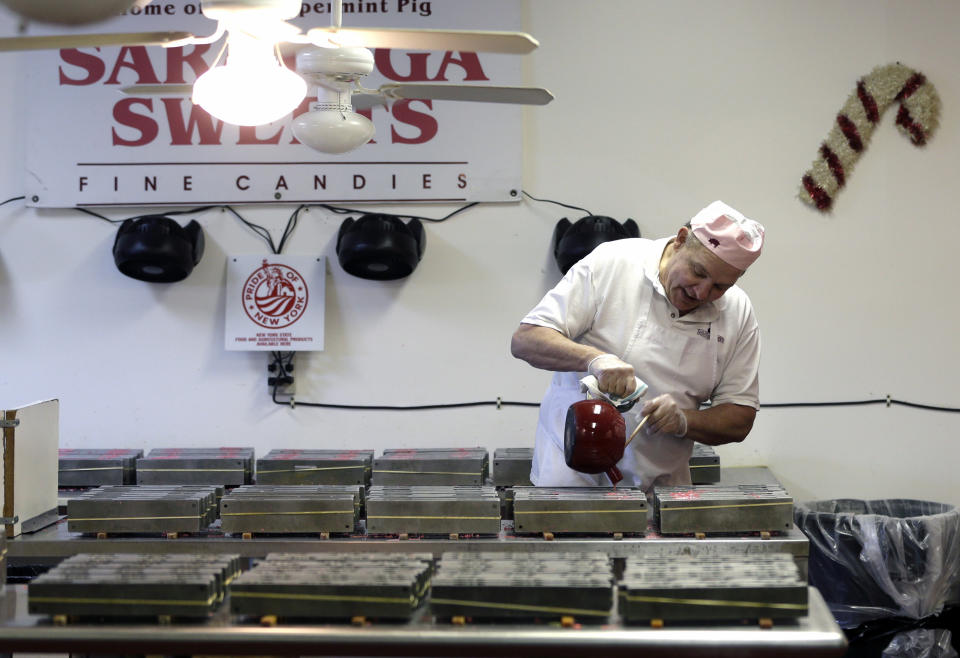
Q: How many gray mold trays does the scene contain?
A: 15